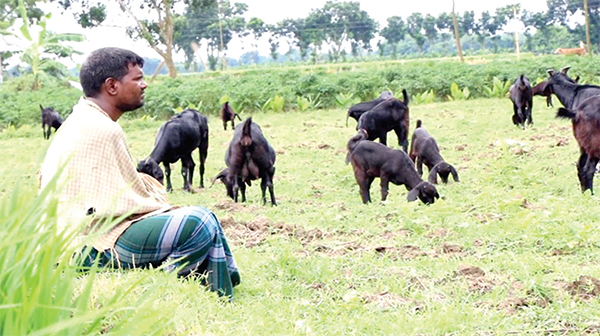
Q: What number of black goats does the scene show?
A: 12